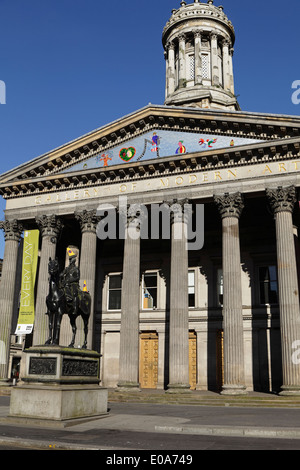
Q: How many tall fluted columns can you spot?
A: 7